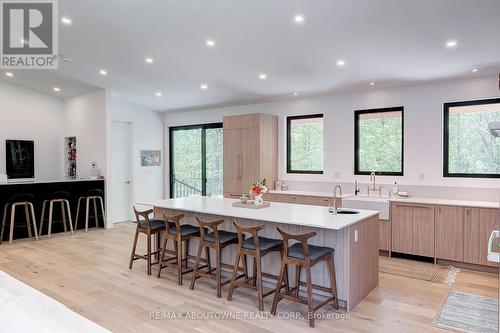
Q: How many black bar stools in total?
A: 3